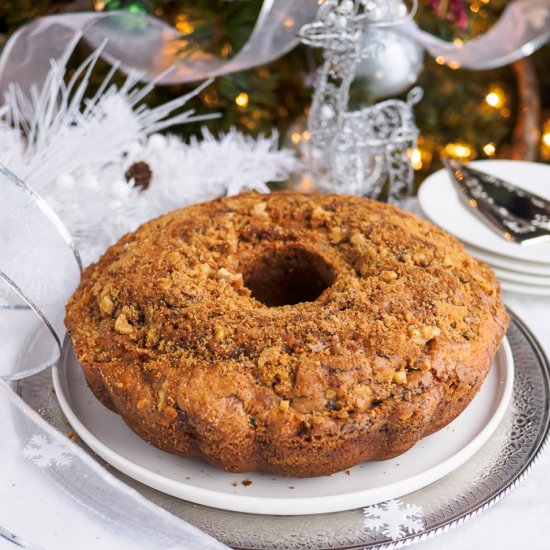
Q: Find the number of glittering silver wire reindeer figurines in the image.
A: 1